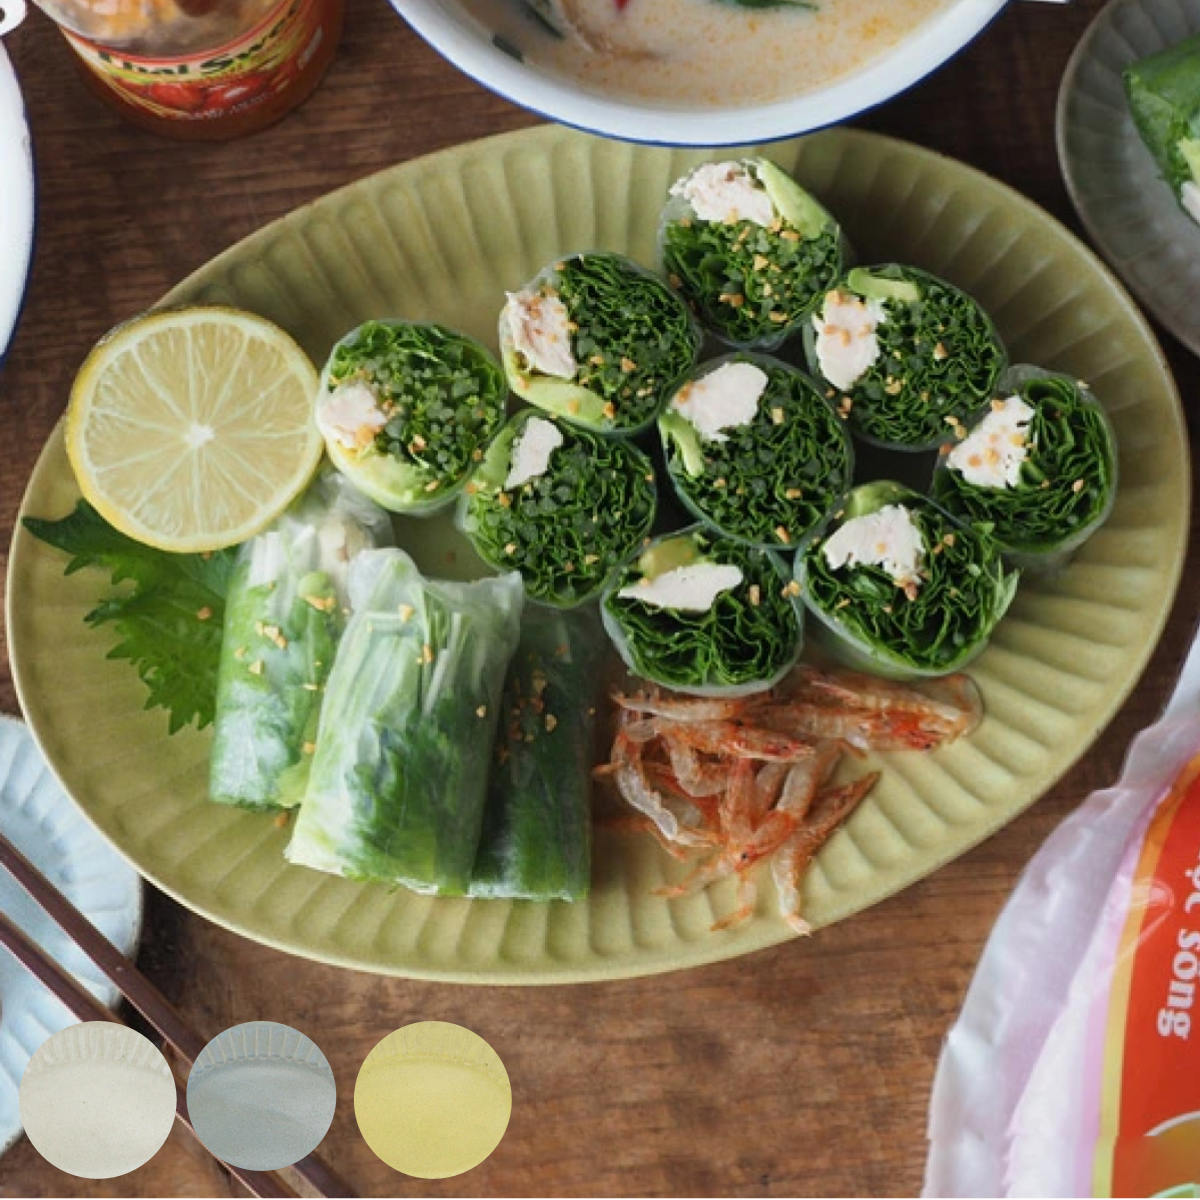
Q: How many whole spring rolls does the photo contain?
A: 3